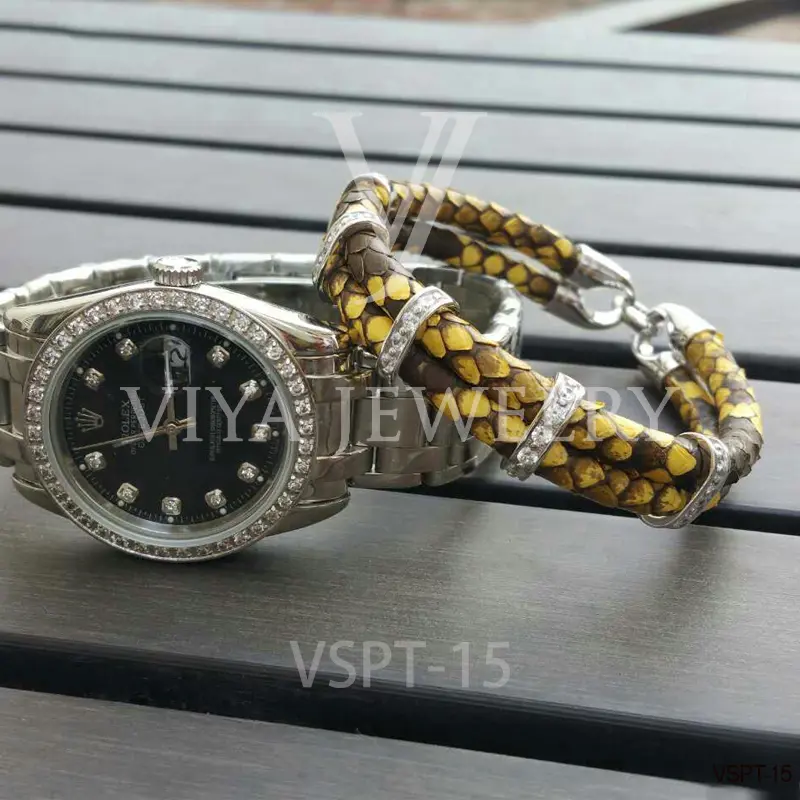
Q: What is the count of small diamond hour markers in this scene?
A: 10